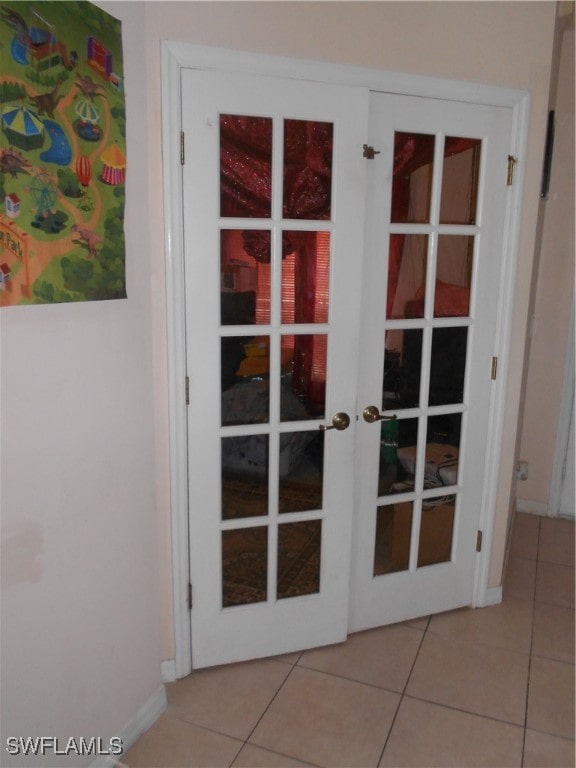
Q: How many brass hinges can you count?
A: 6